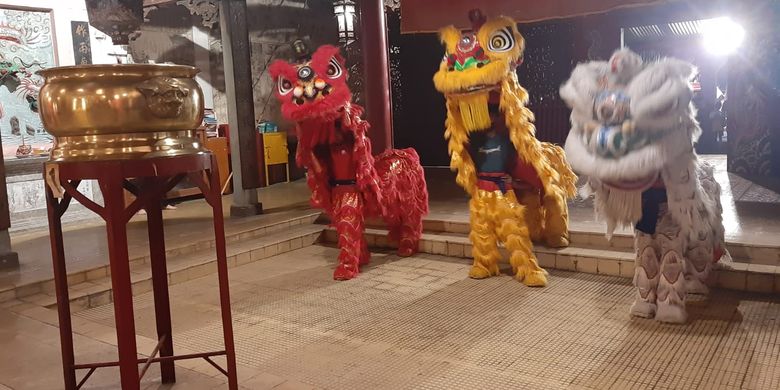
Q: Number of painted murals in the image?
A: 1